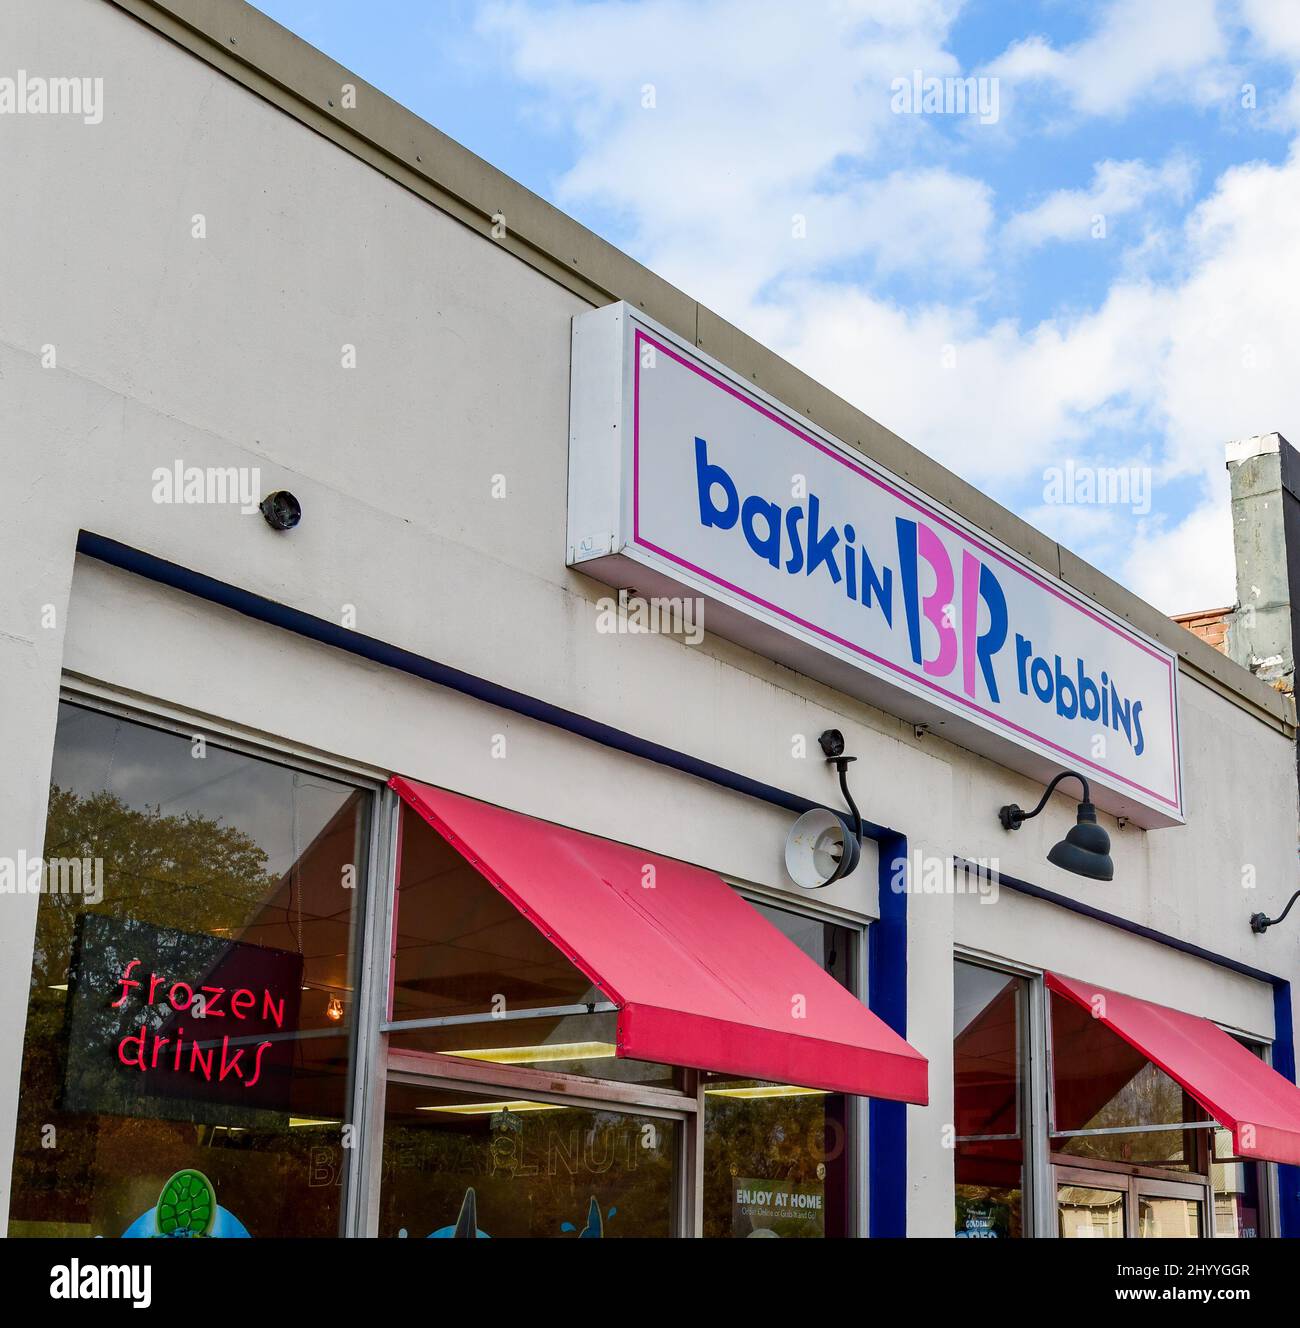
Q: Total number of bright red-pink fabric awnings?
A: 2